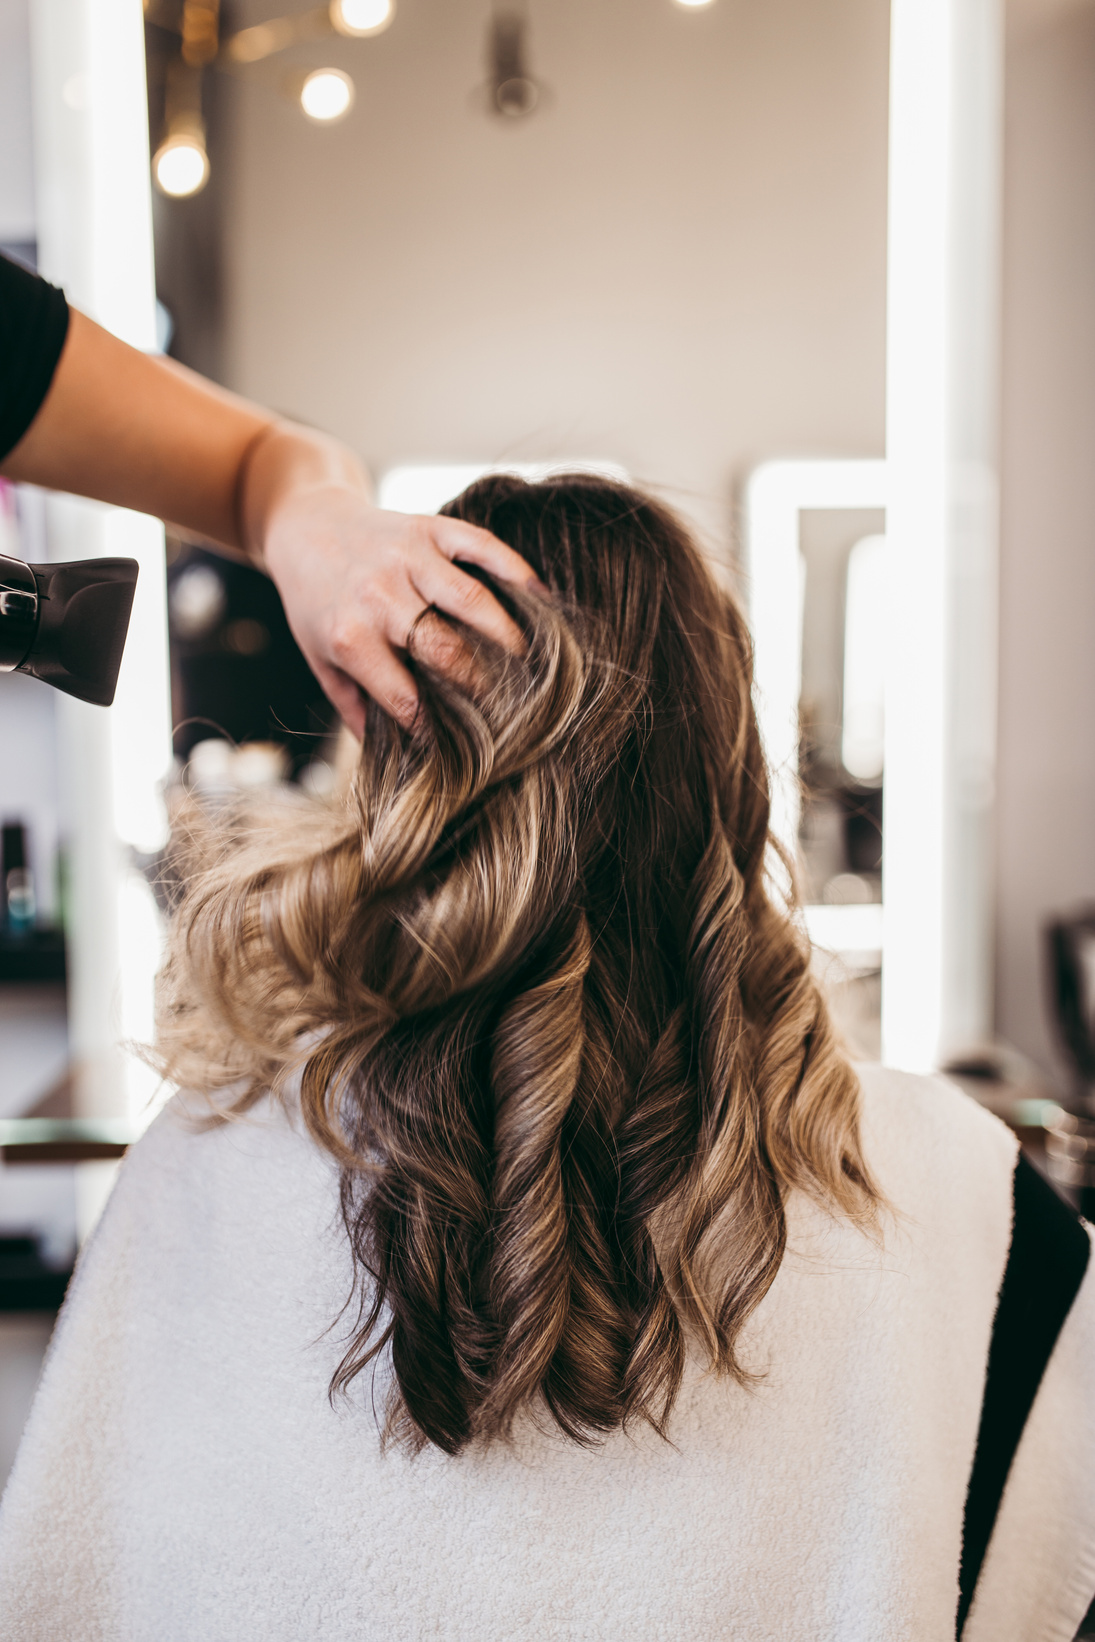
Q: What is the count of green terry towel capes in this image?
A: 0